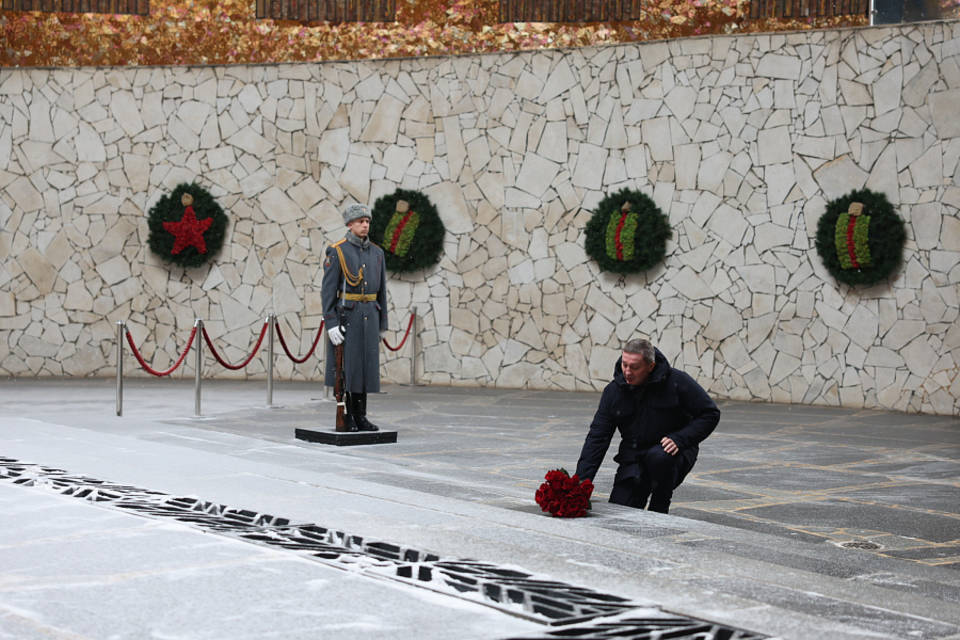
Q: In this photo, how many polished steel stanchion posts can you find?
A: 5